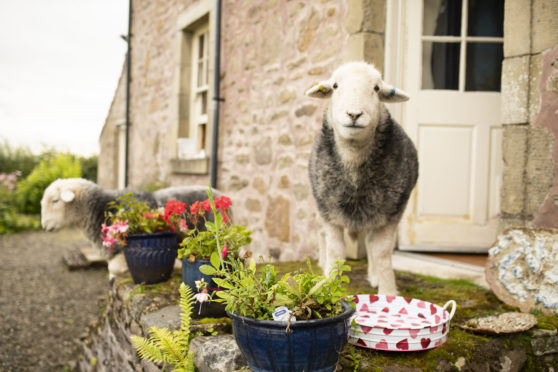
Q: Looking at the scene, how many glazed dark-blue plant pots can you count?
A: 3